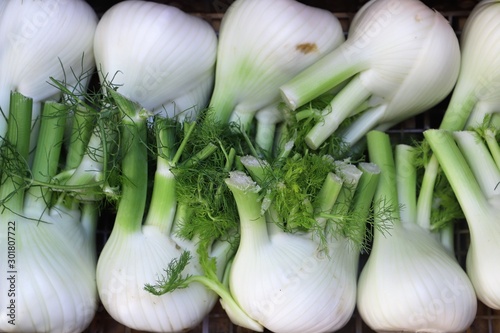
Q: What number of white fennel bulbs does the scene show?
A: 10